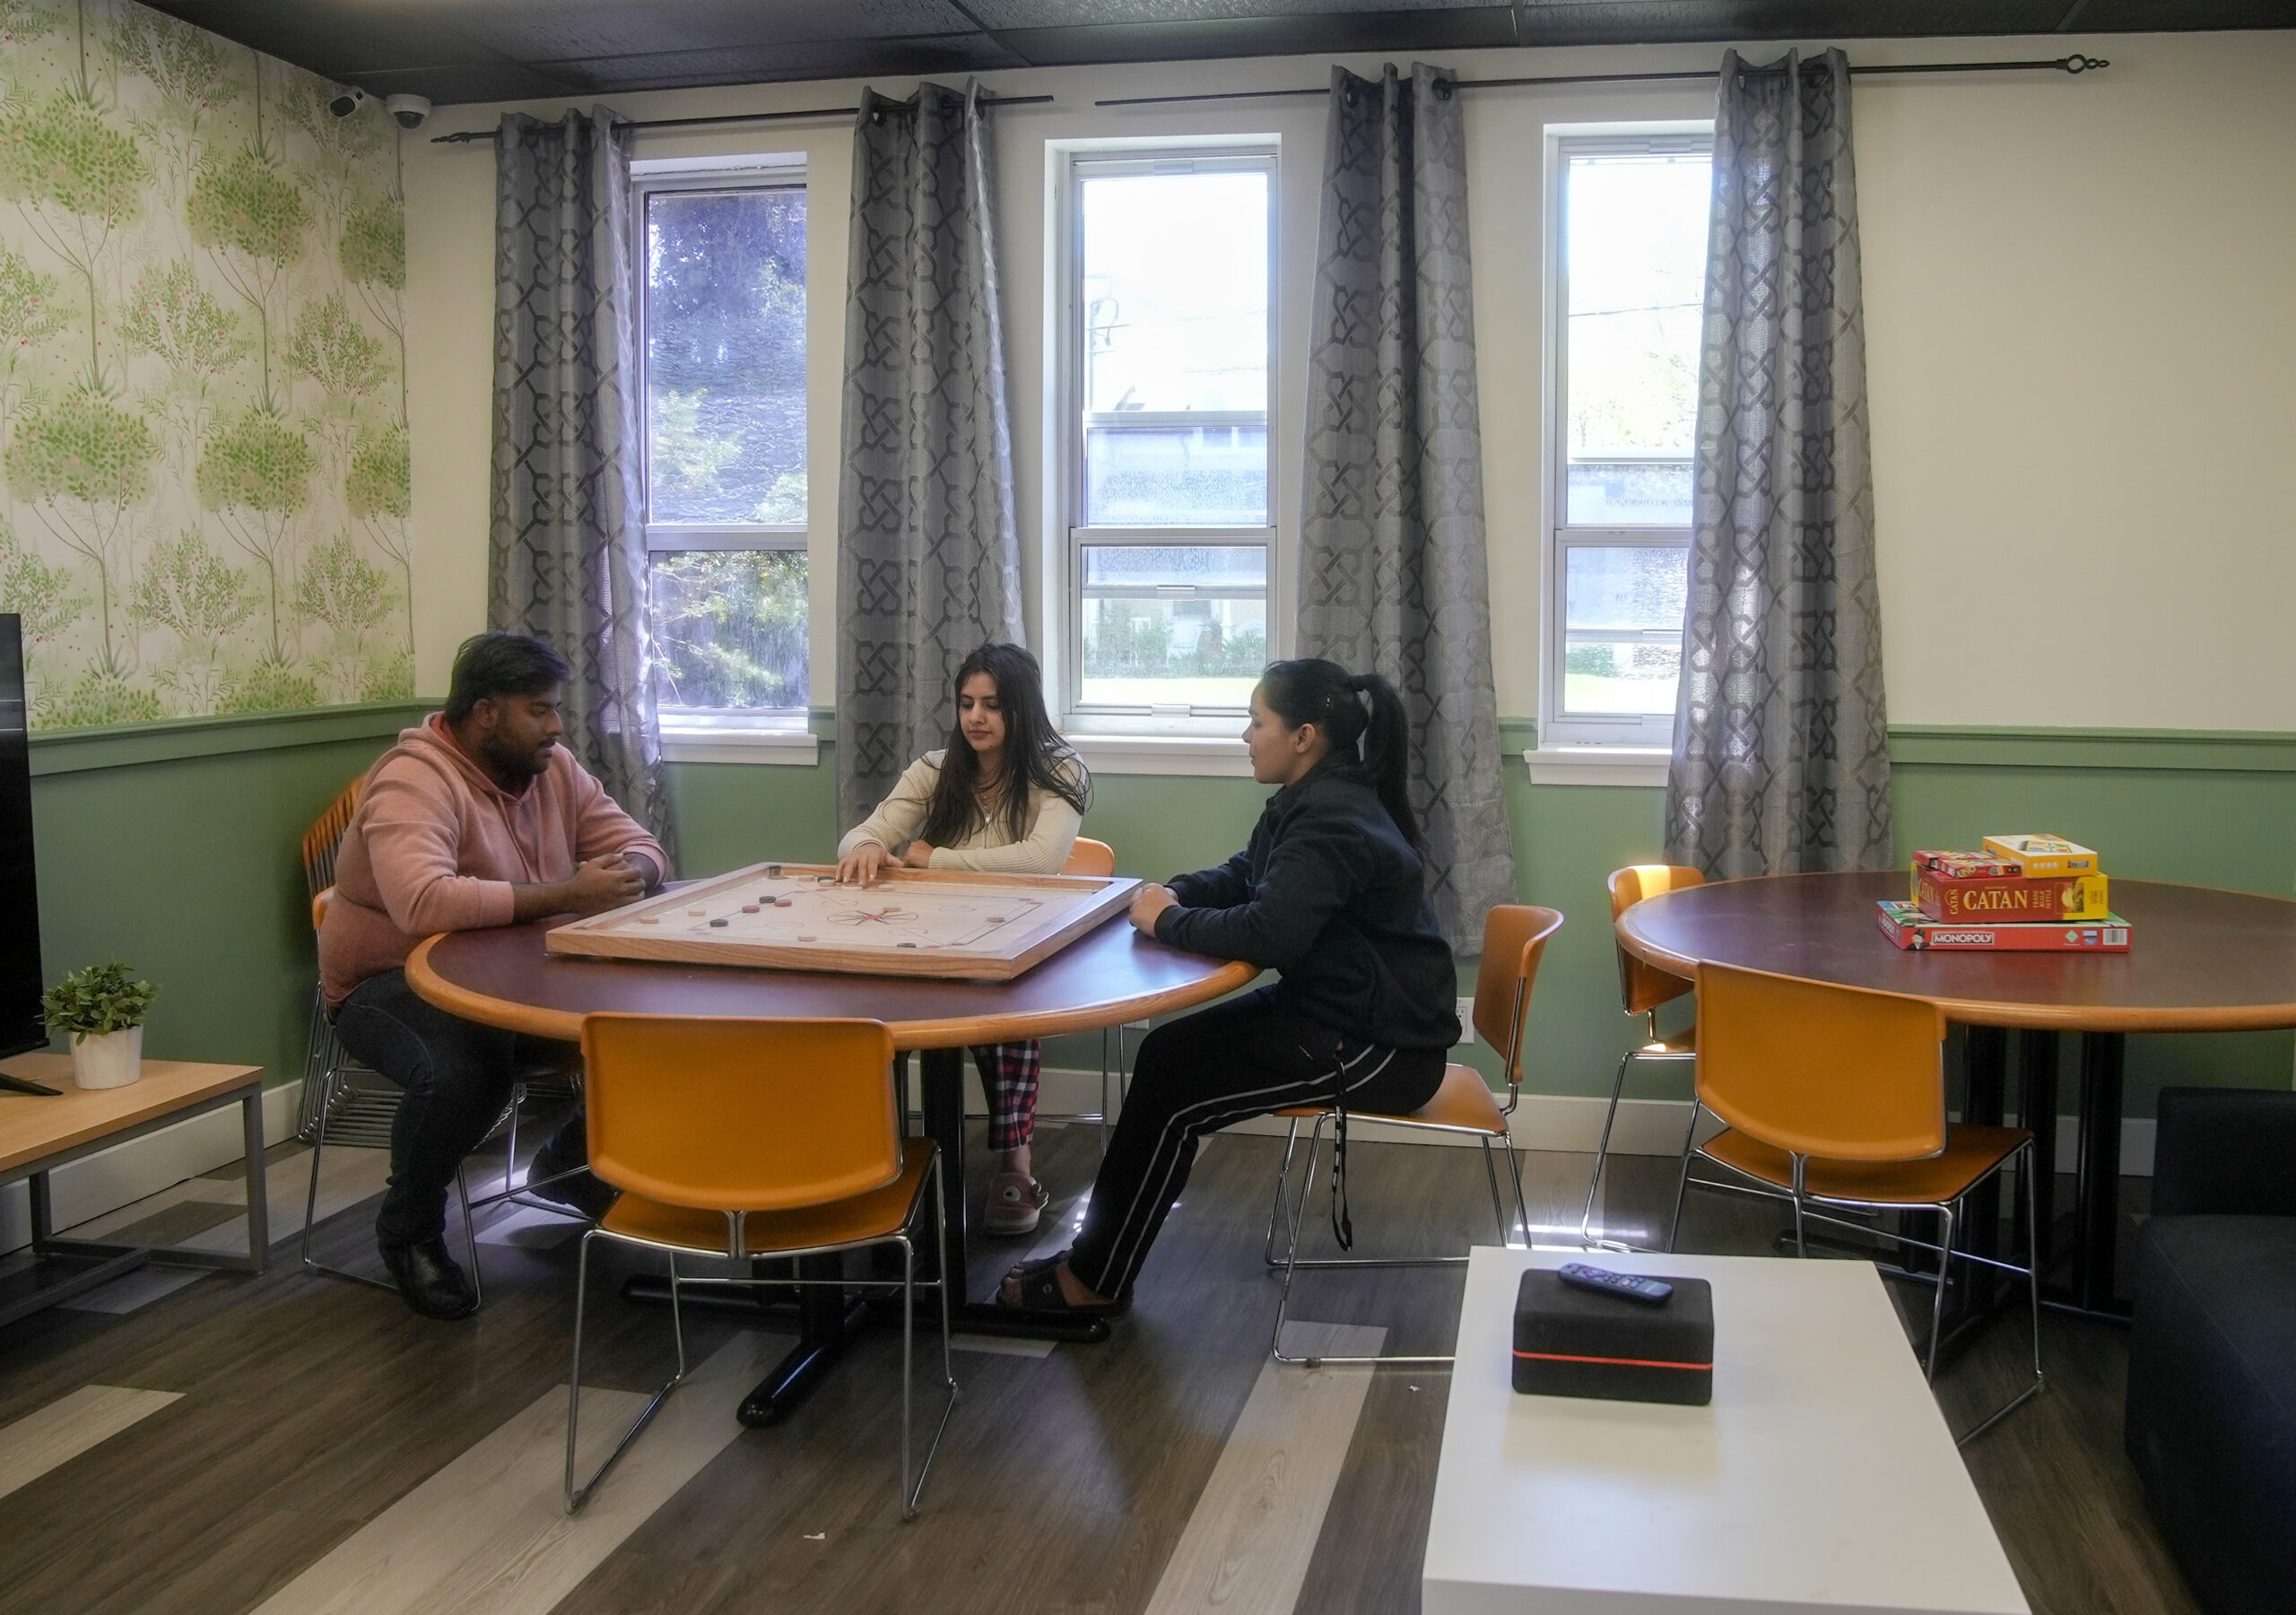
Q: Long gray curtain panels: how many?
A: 4